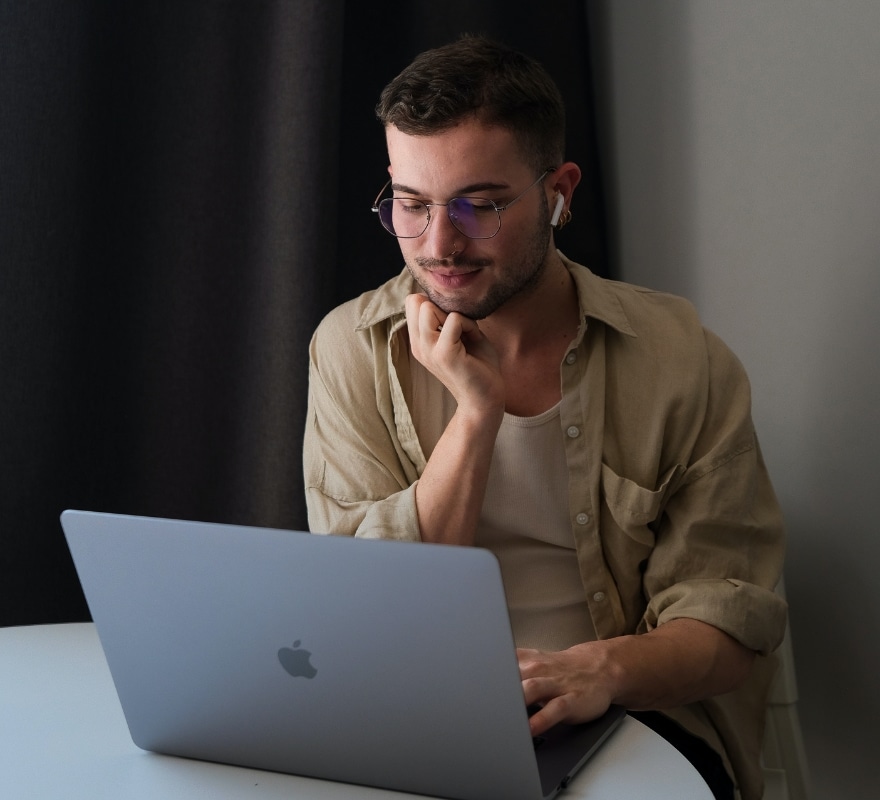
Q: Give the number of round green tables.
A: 0